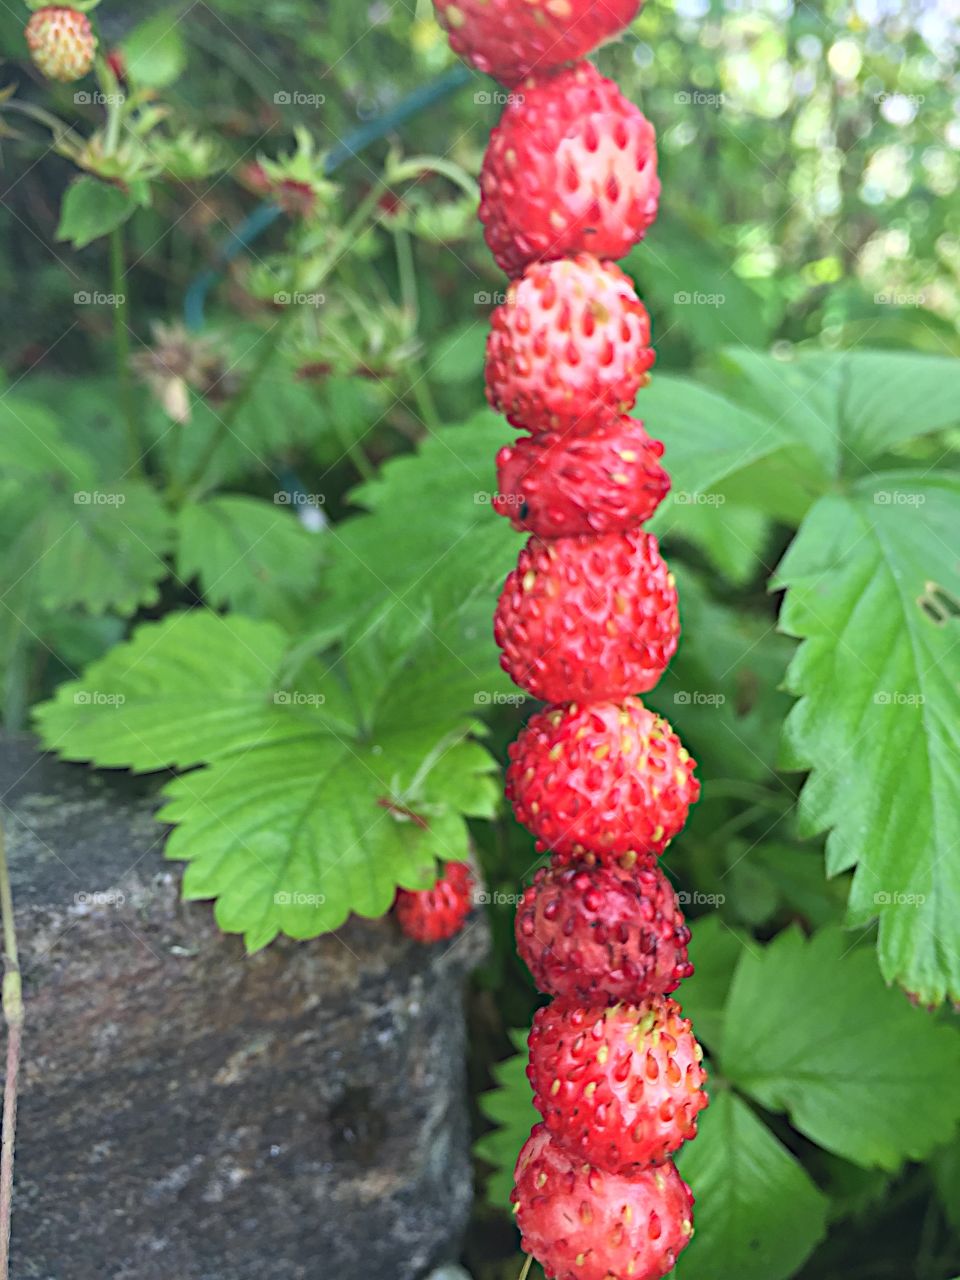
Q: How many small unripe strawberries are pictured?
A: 1